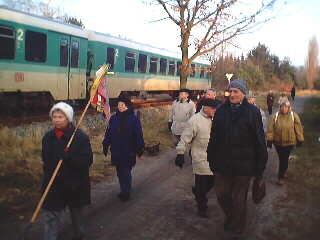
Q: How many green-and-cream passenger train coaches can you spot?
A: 2